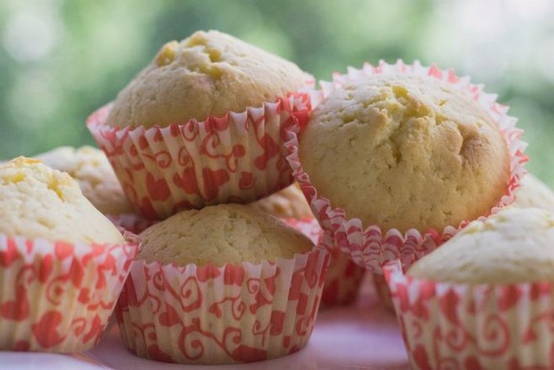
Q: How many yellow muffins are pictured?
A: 8